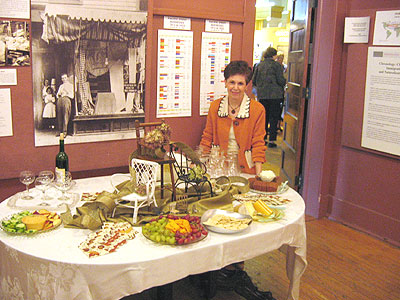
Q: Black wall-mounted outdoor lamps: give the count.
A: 0